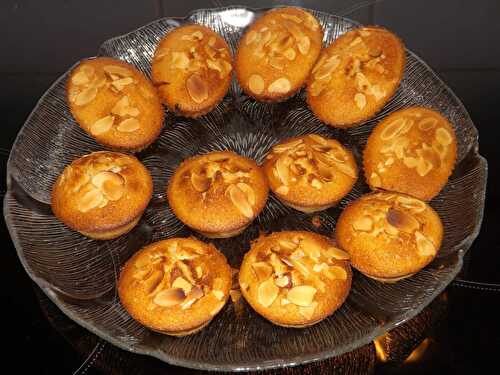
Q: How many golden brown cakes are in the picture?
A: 11